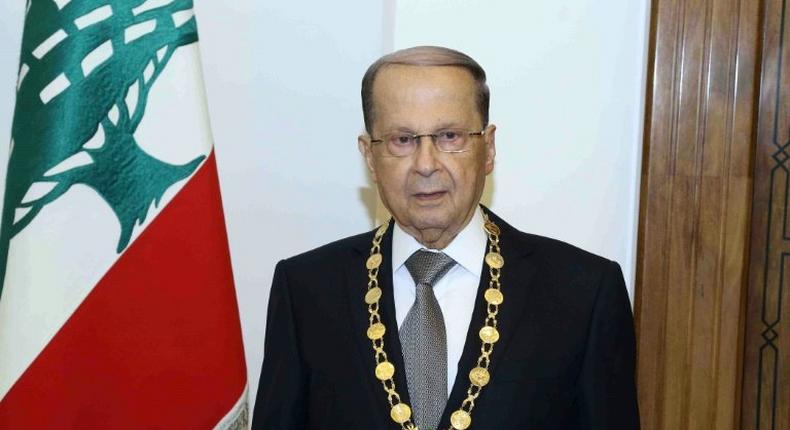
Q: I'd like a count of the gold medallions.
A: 12